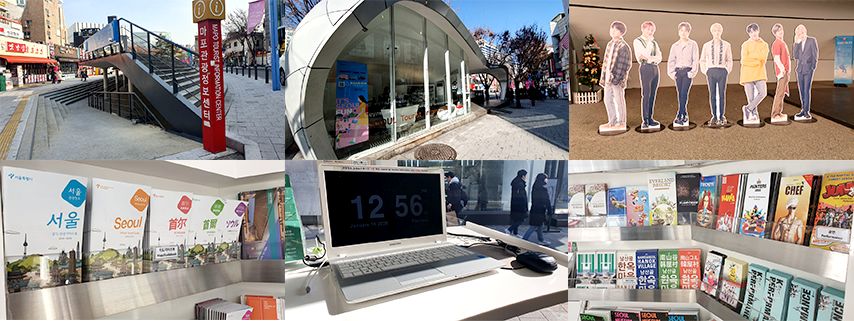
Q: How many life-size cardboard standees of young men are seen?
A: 7